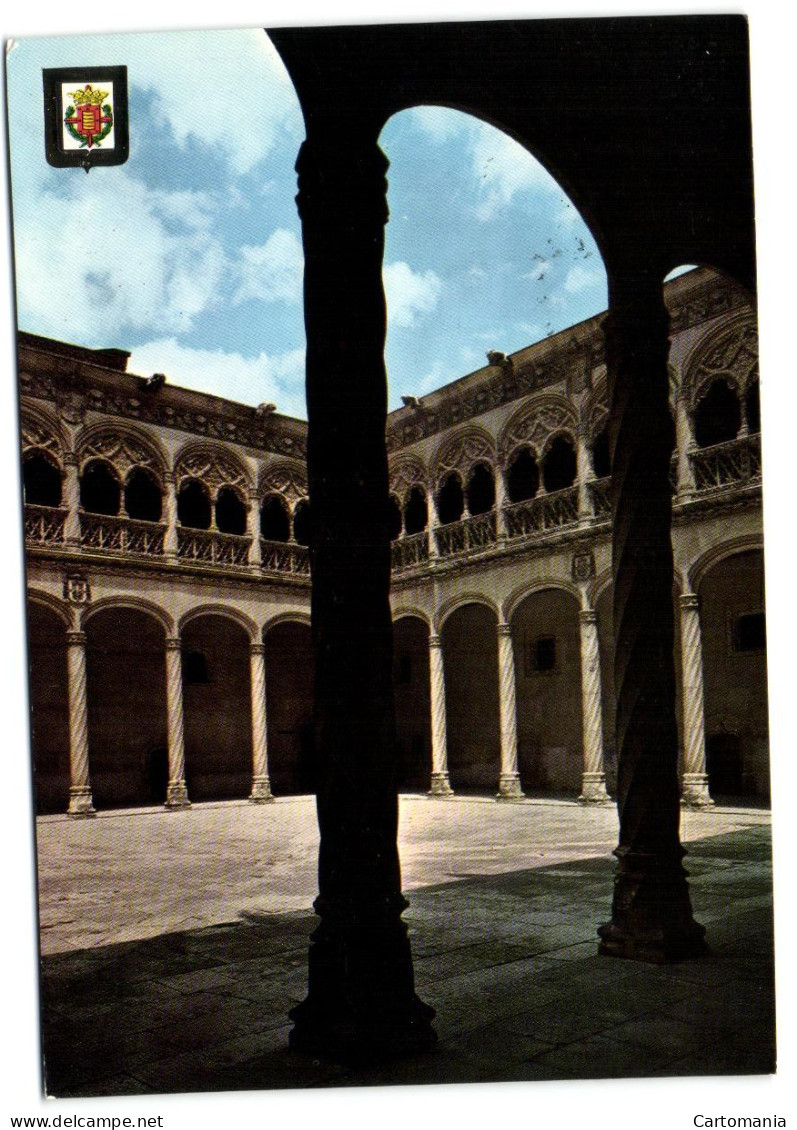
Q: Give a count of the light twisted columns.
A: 7